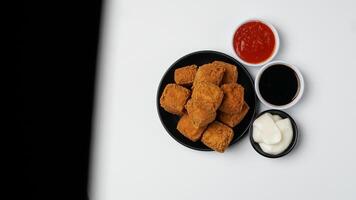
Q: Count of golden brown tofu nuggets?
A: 10